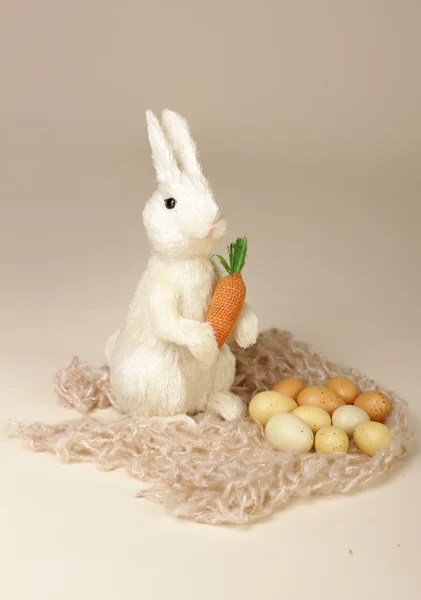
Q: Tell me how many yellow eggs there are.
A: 4